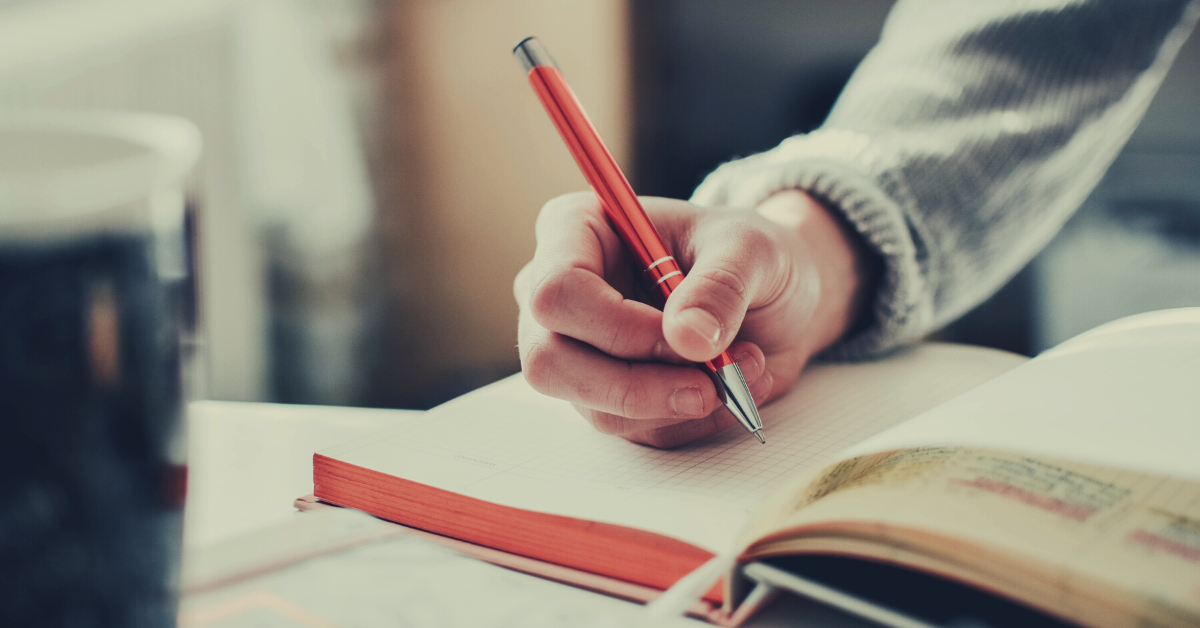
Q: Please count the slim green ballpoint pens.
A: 0